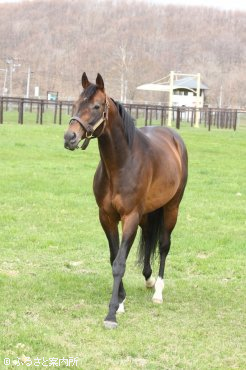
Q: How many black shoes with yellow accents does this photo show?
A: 0